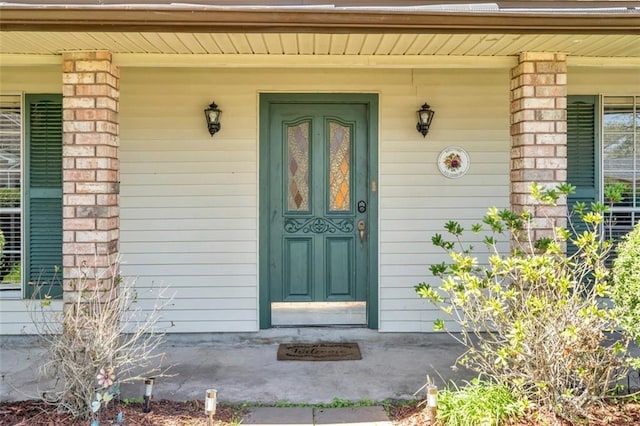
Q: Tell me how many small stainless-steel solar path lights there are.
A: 3